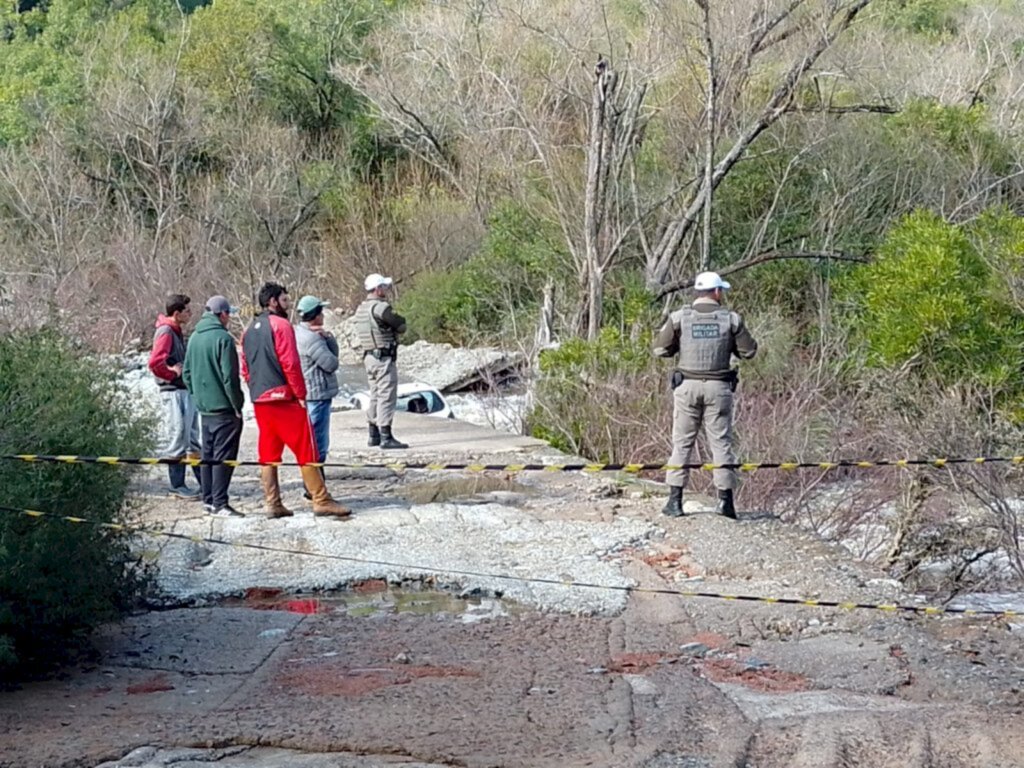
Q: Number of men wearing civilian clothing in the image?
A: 4